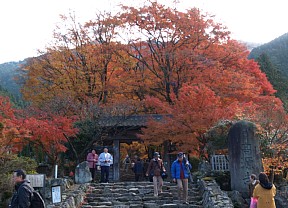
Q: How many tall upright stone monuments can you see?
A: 1